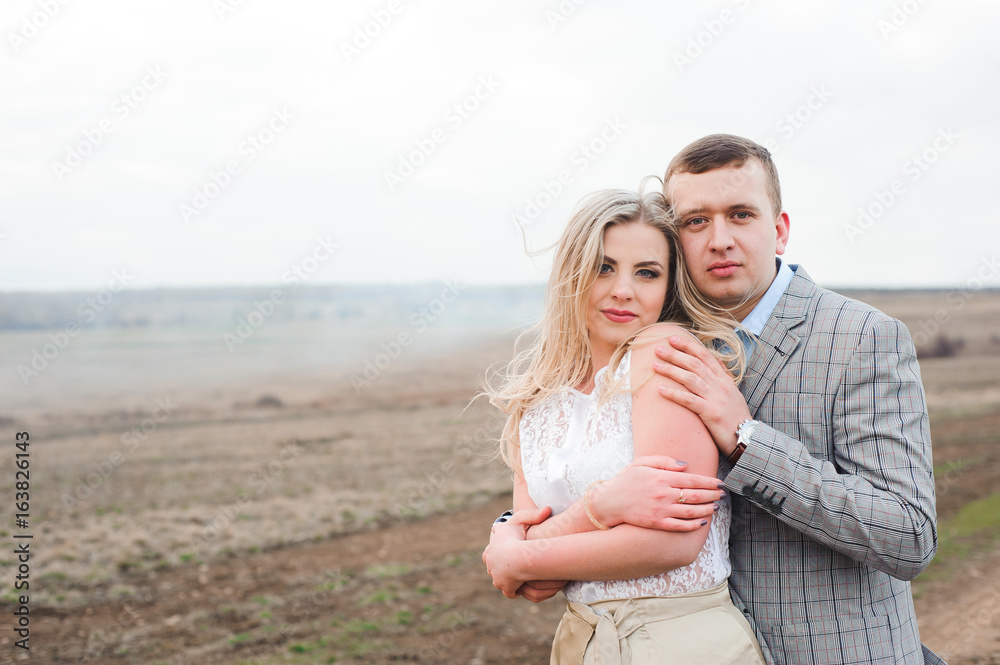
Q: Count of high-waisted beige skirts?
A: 1